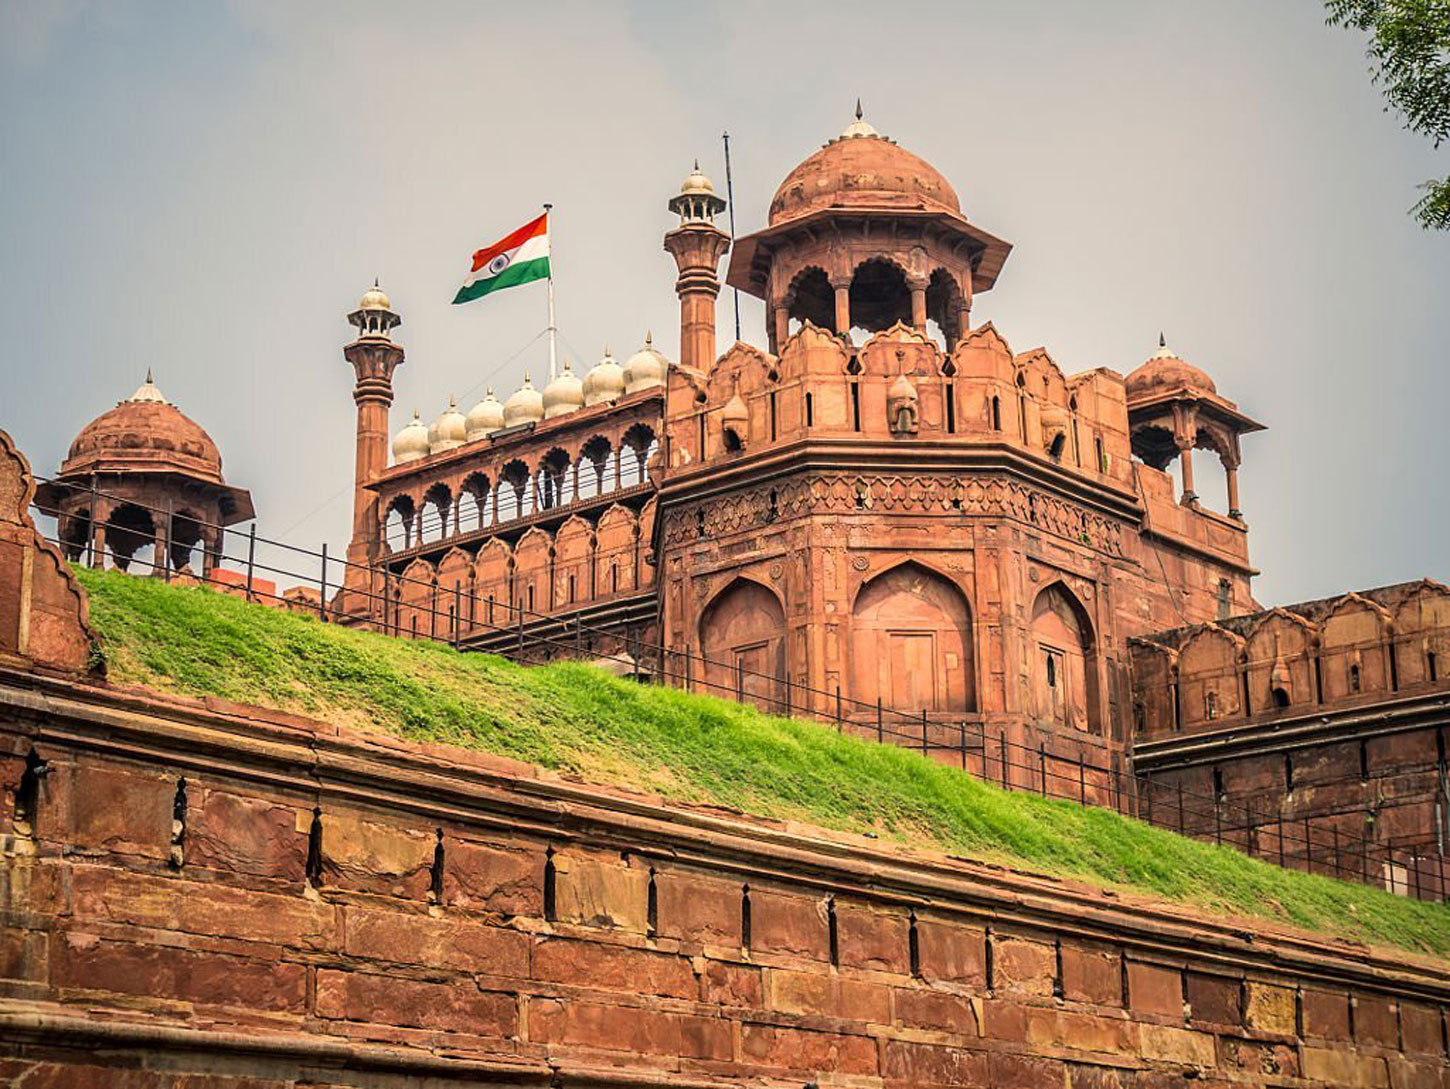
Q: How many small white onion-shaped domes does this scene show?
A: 7